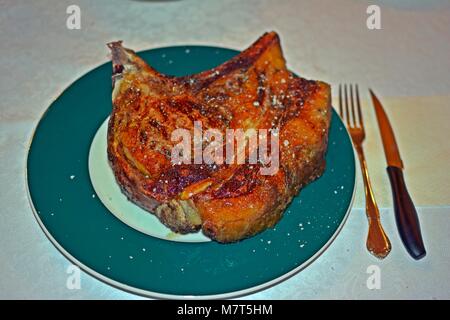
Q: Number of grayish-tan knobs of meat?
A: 1